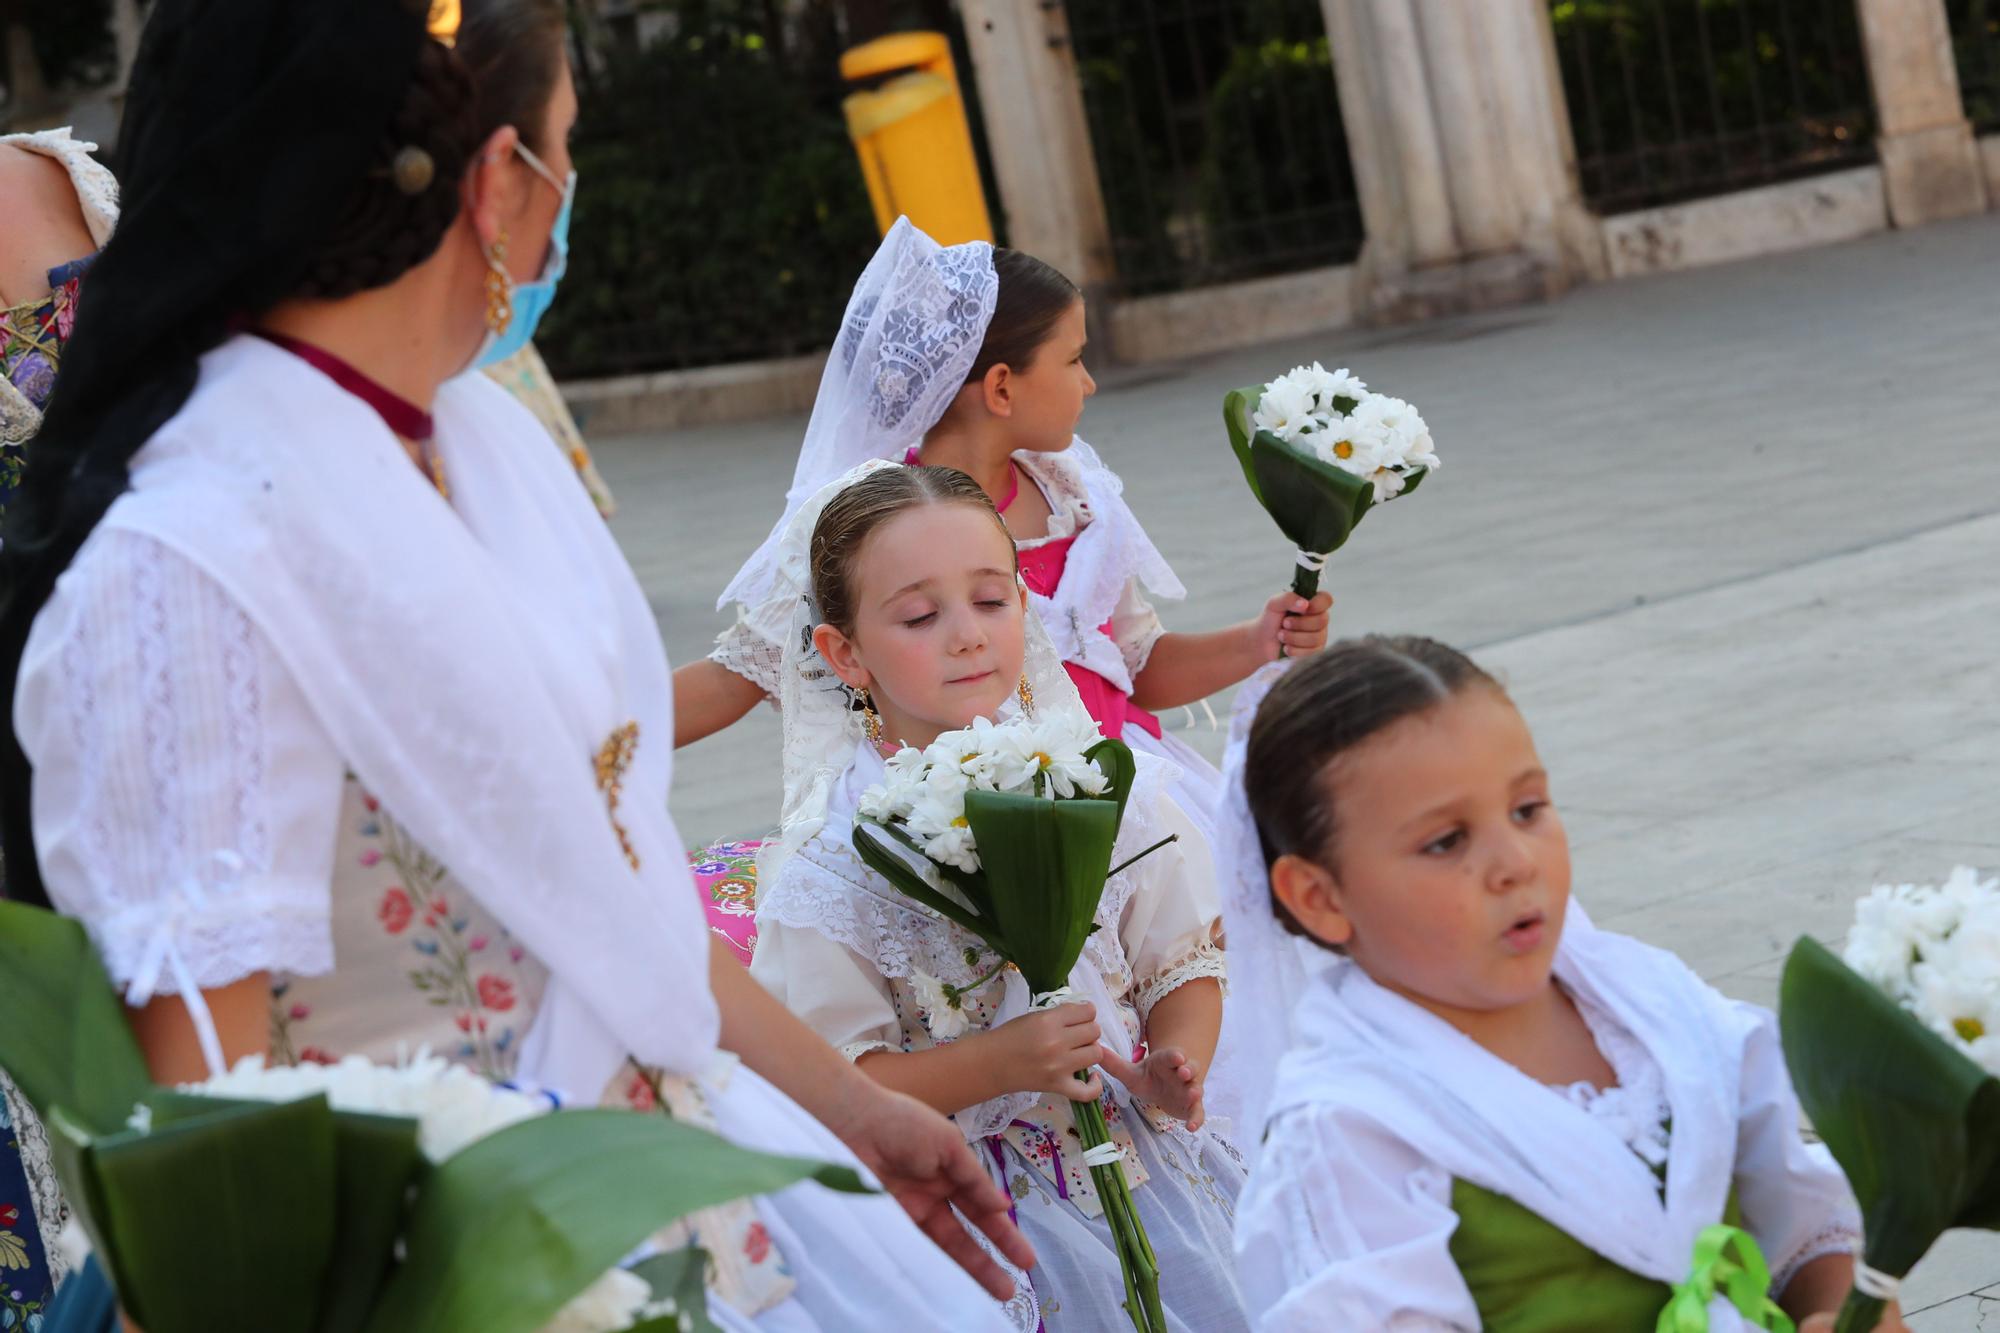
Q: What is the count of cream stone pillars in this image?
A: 3